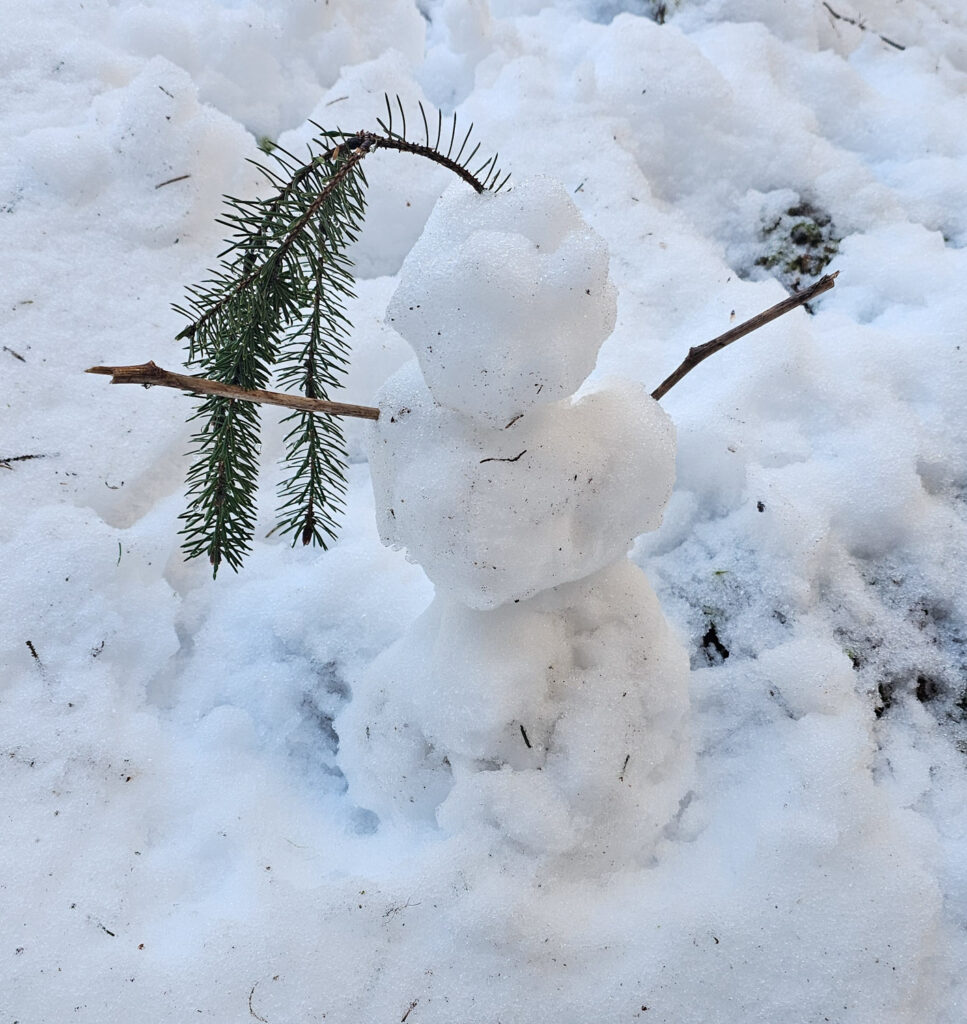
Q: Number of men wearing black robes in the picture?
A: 0